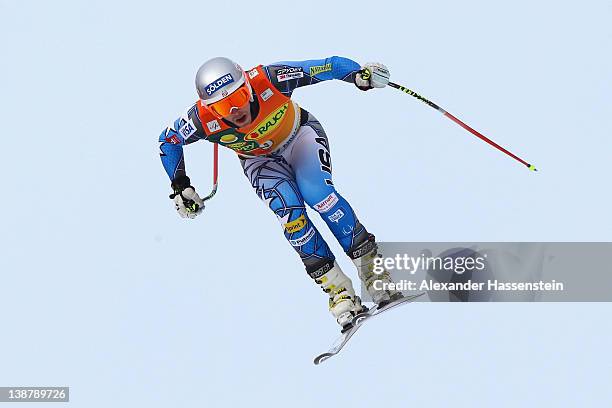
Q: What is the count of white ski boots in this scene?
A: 2